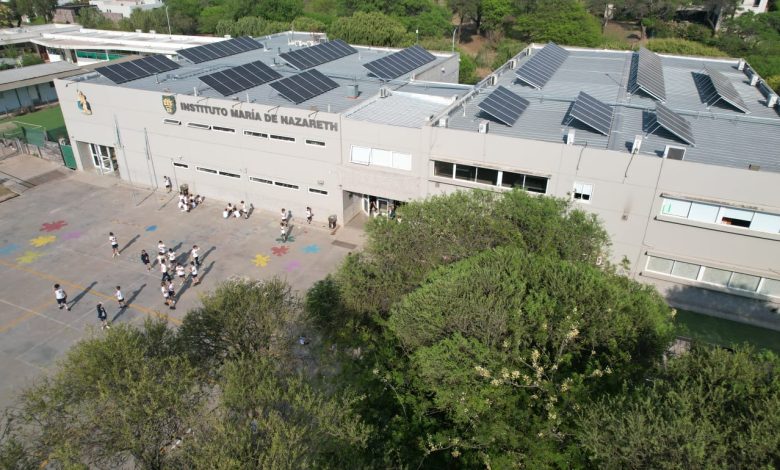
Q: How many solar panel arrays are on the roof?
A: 12